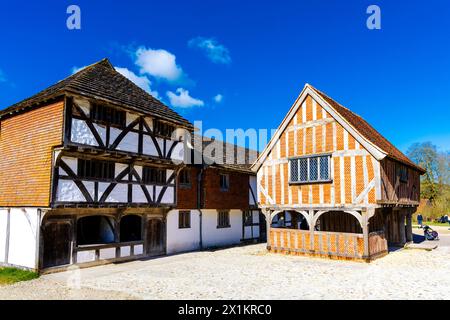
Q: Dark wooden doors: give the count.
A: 2